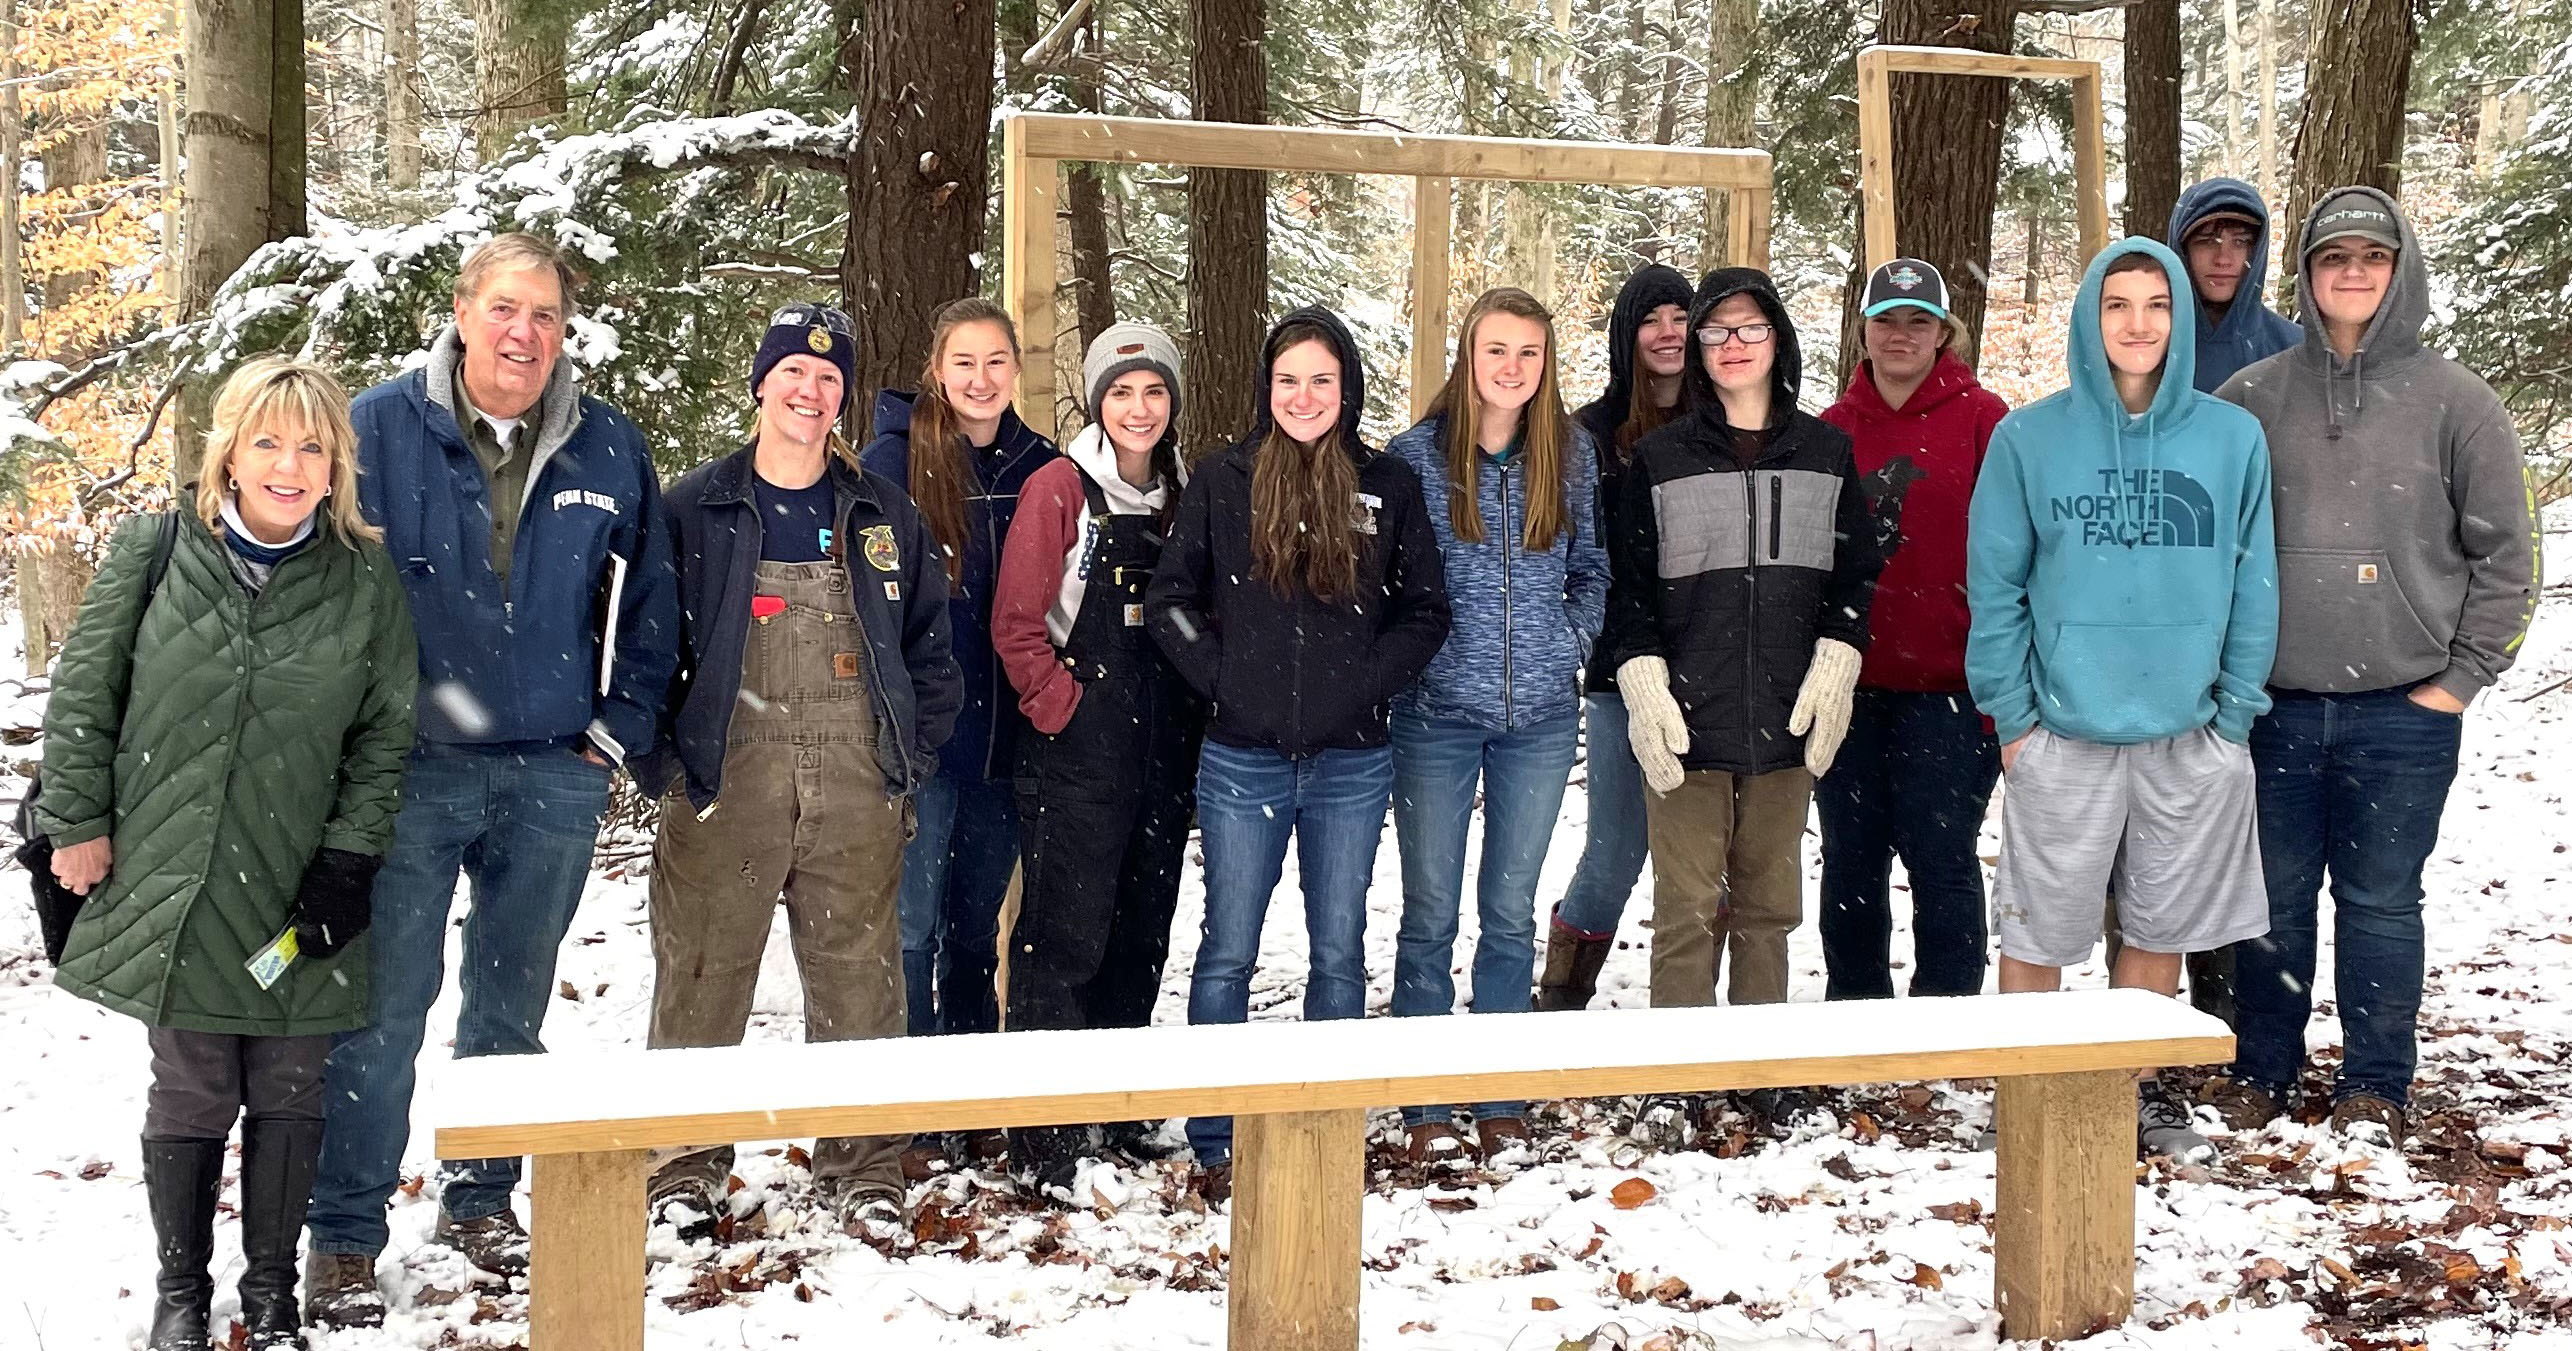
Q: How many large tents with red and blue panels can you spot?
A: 0